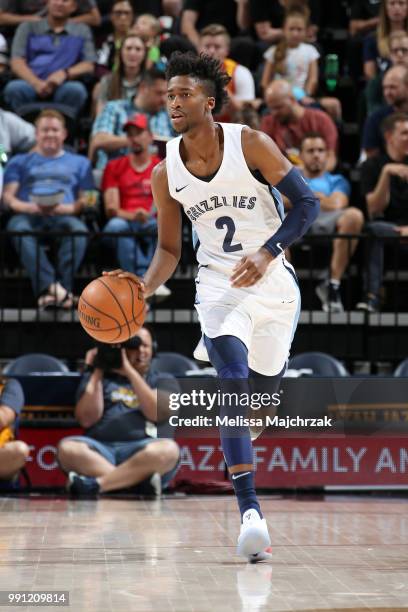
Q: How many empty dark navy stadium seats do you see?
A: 4